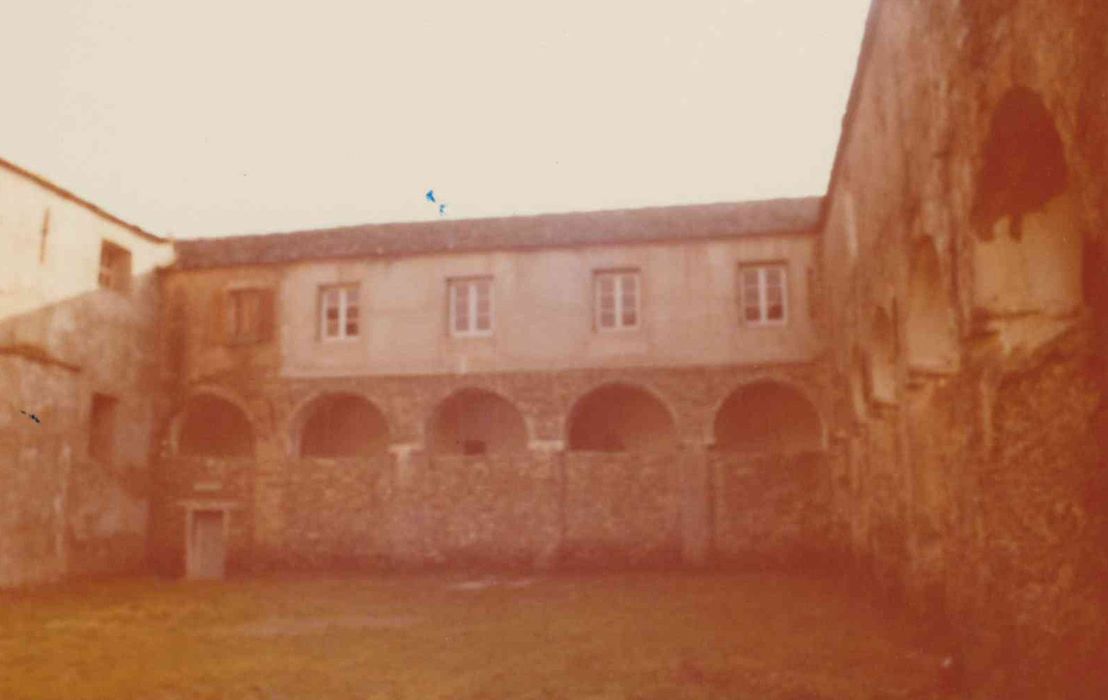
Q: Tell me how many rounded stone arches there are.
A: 5